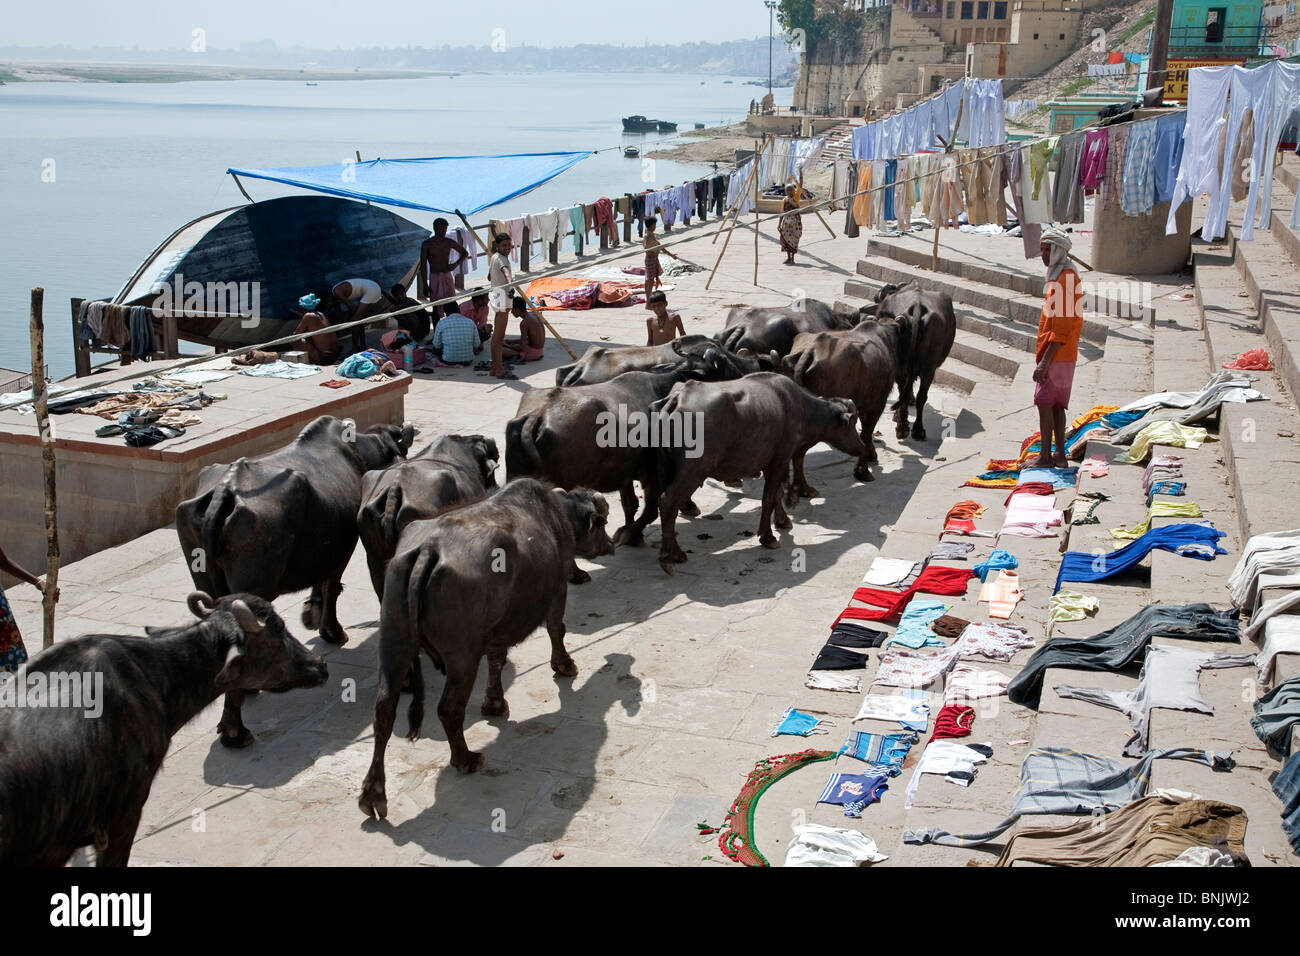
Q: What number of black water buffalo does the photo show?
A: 10